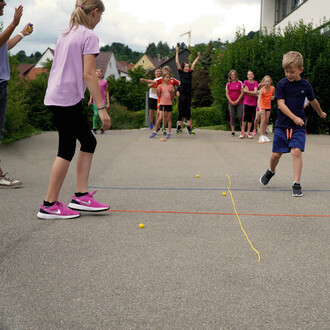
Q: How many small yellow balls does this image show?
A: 3